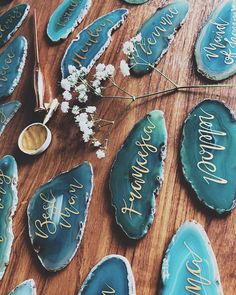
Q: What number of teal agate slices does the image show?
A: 15